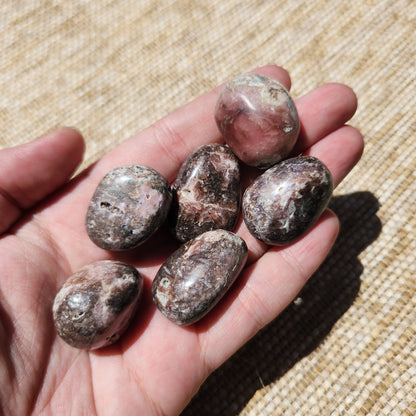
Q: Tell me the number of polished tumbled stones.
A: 6